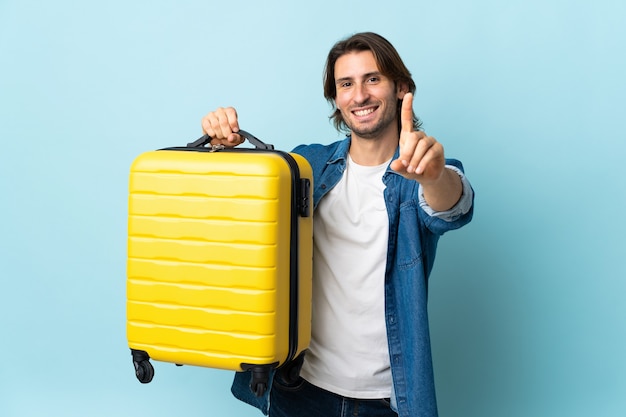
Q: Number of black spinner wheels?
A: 3